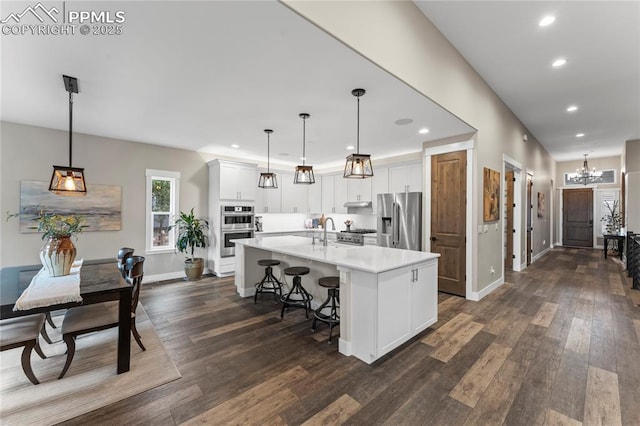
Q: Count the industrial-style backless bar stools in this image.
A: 3